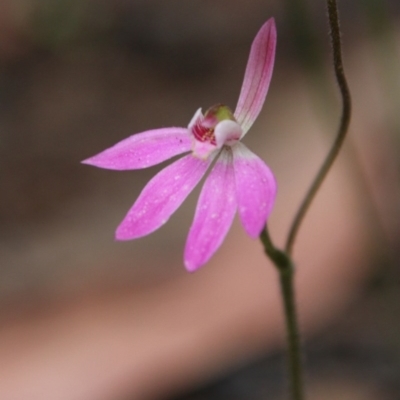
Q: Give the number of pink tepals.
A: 5